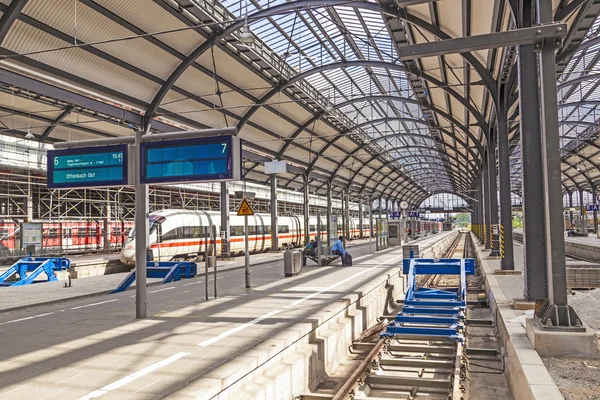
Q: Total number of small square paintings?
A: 0